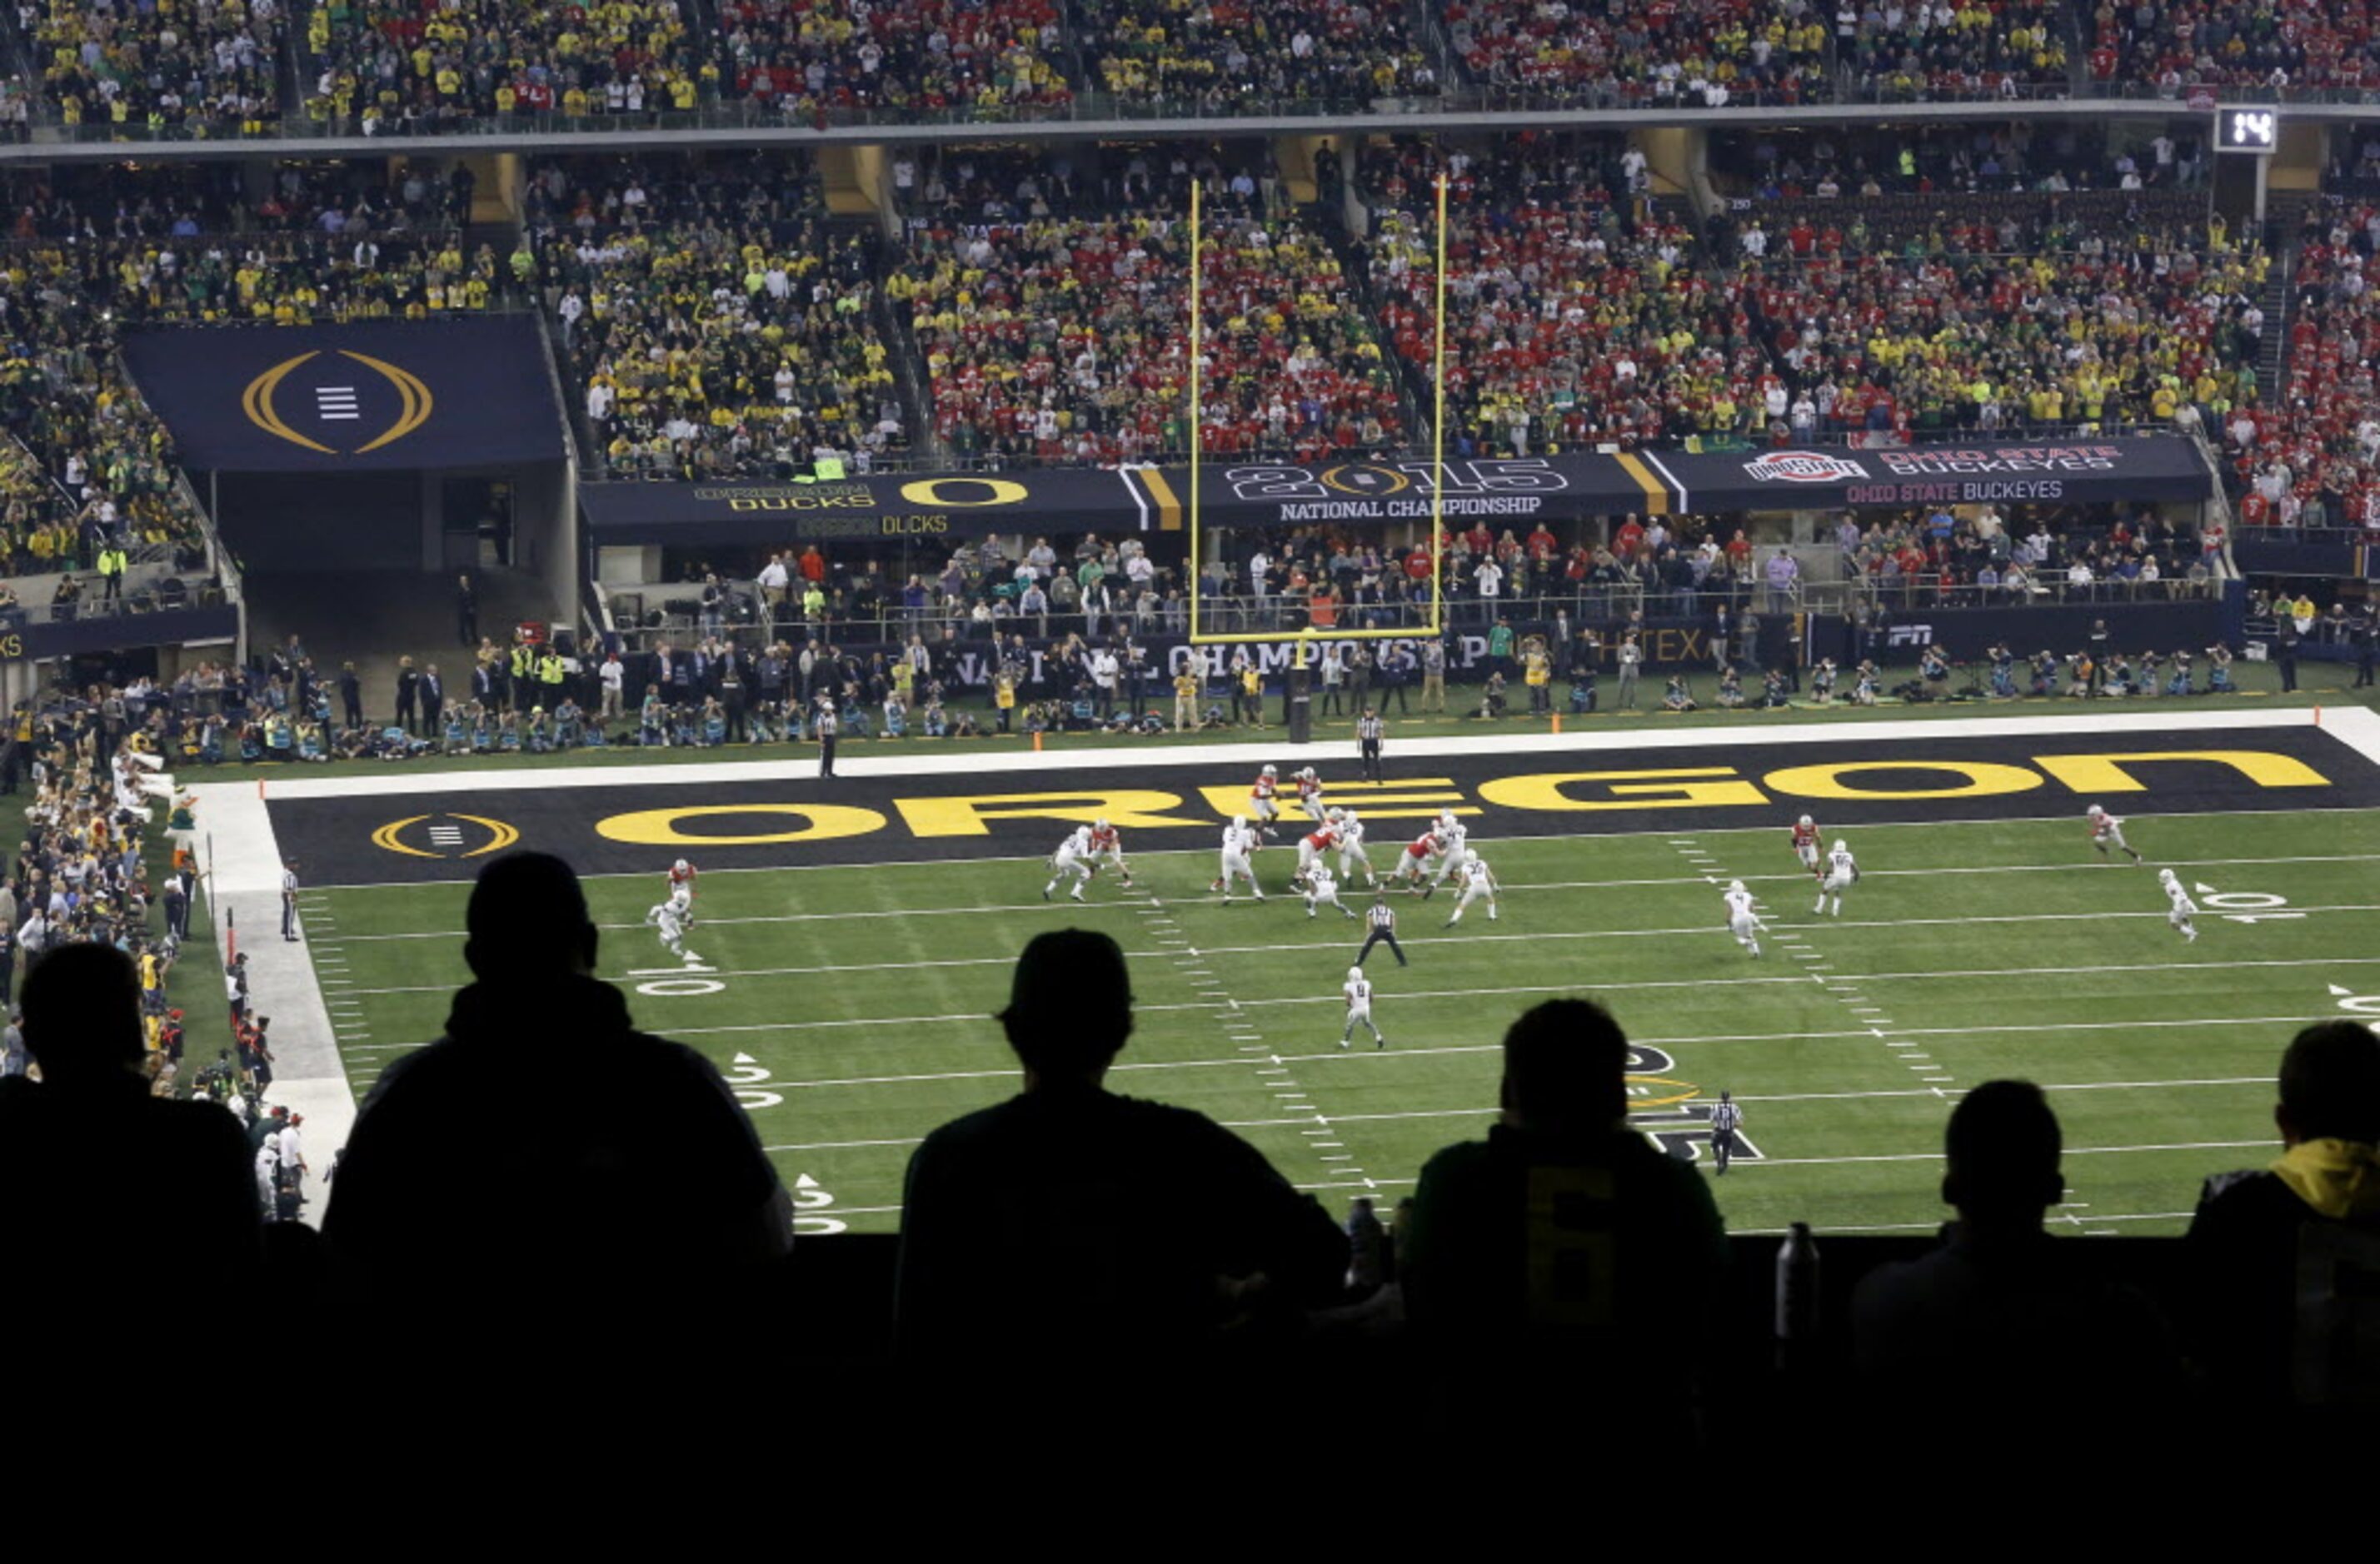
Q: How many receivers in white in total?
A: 0